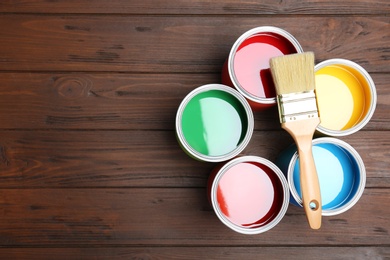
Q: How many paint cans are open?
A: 5